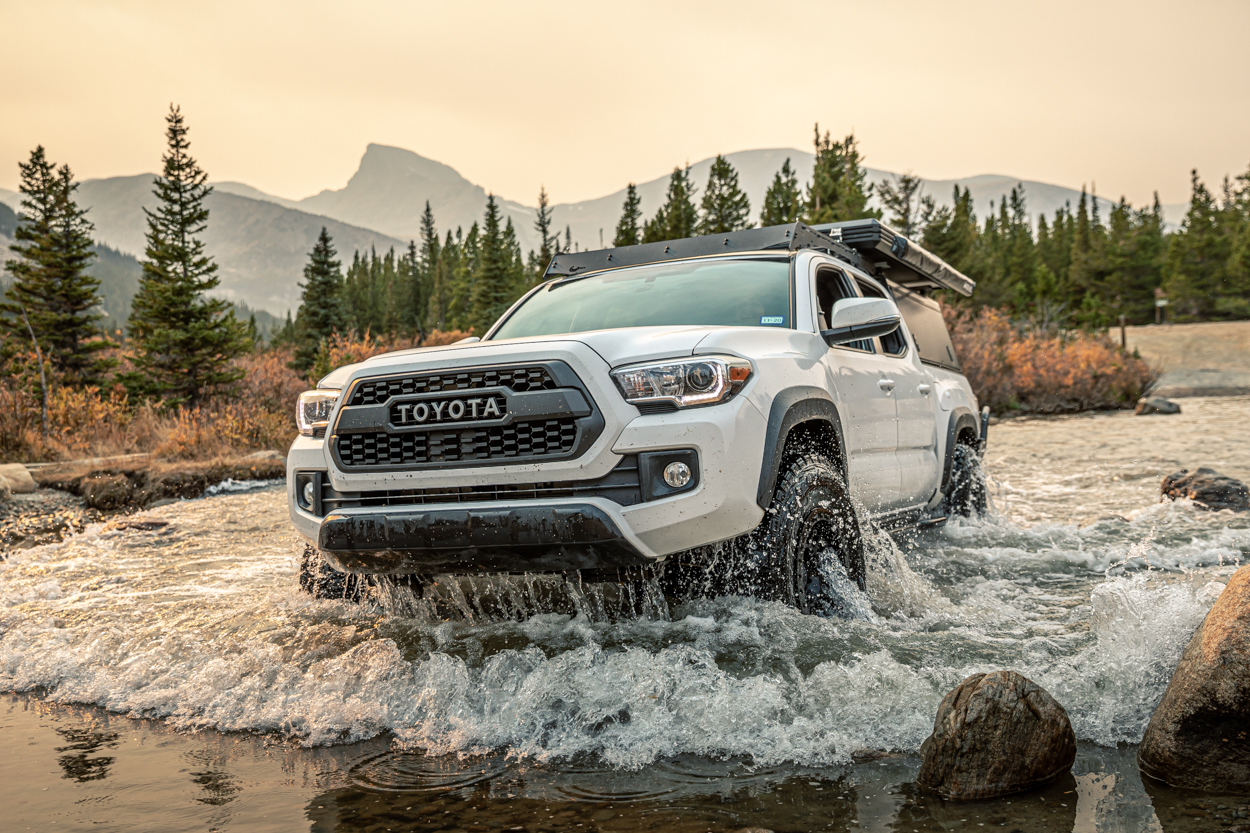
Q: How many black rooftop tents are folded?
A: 1